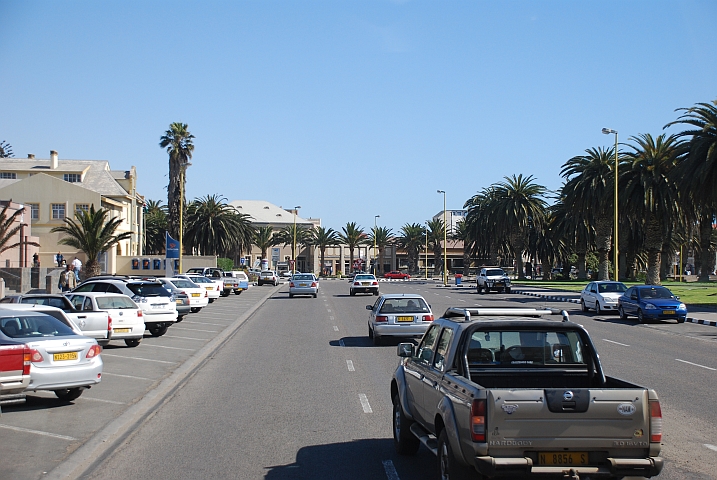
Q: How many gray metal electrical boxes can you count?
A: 0